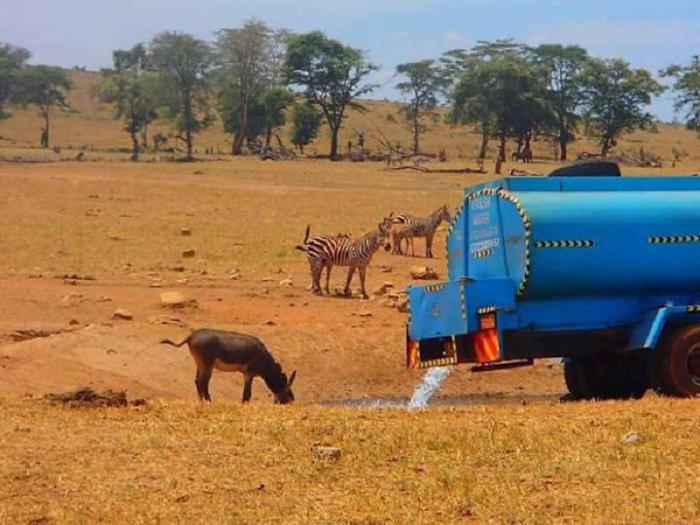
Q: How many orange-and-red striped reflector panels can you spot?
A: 2